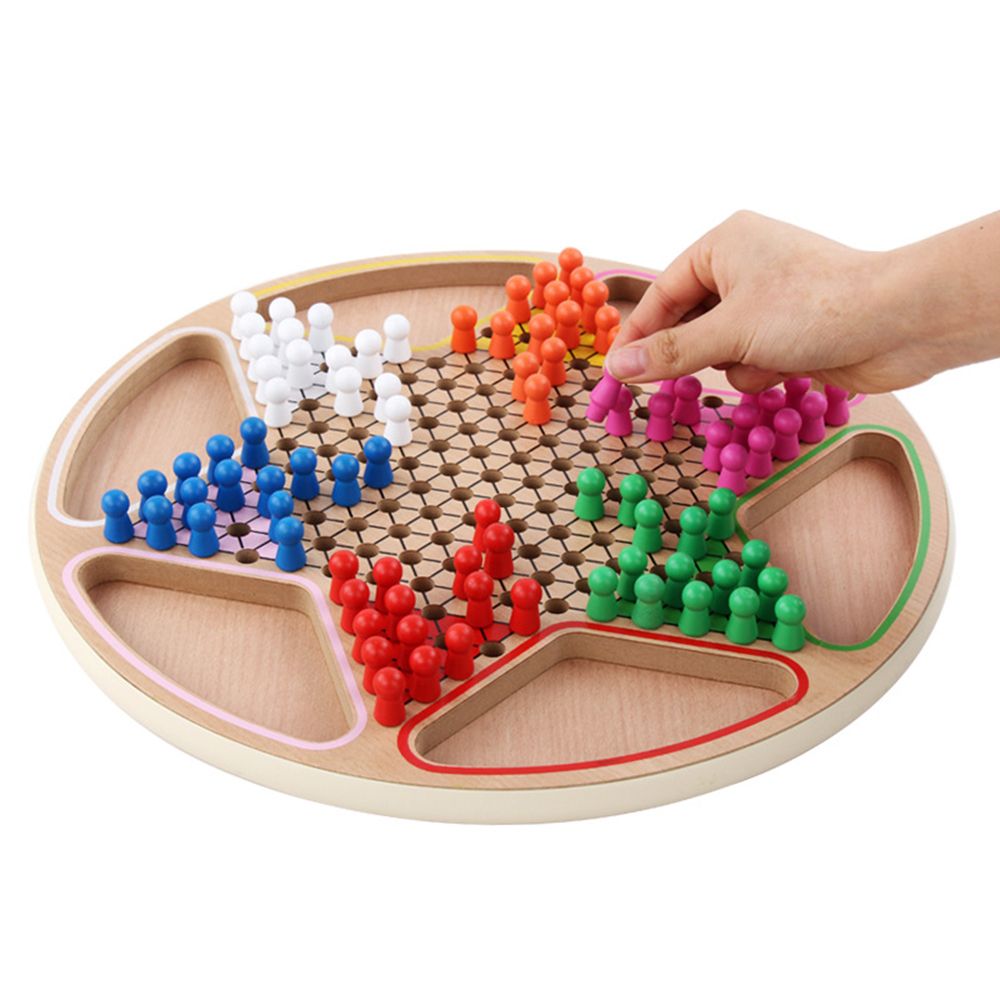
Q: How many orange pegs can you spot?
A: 15